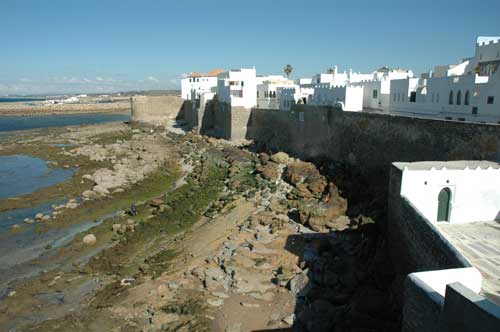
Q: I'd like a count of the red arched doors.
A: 0